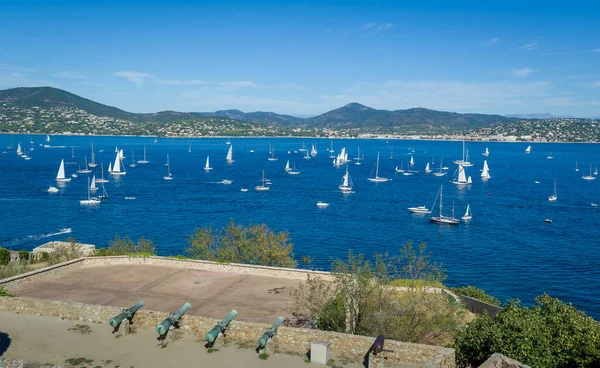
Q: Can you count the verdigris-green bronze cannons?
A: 4